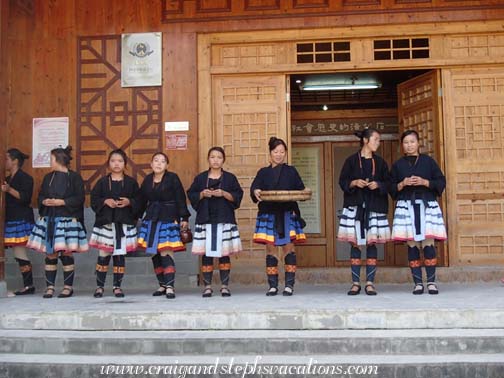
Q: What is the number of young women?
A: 8